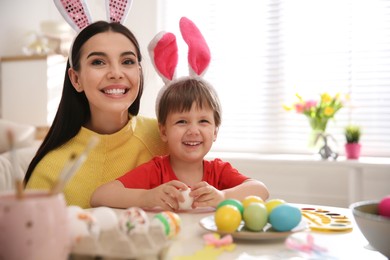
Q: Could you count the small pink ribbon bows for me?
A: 2